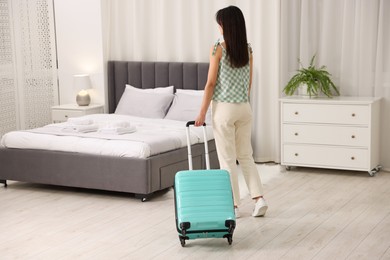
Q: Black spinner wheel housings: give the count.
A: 4